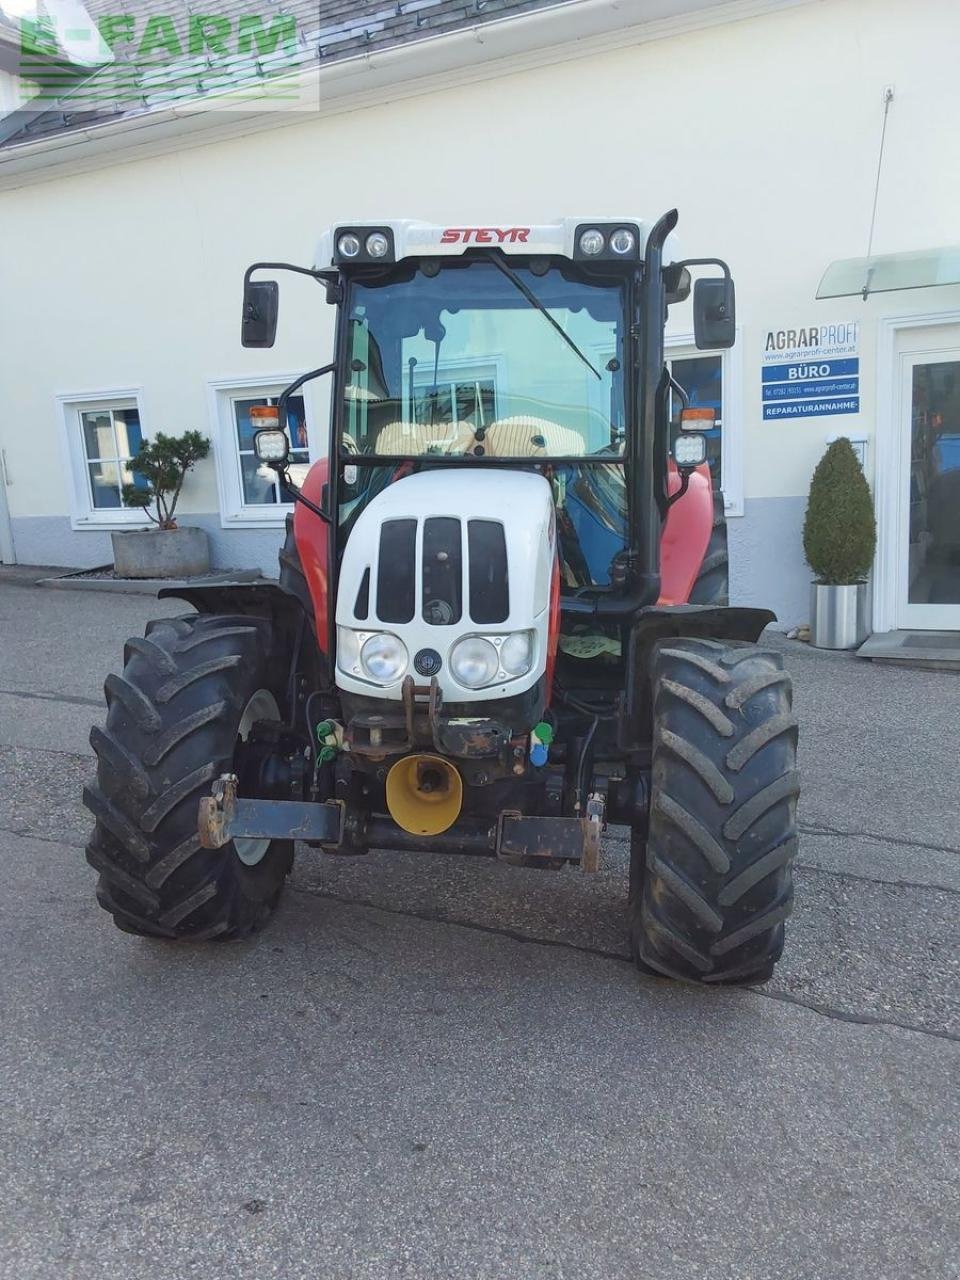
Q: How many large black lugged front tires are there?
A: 2